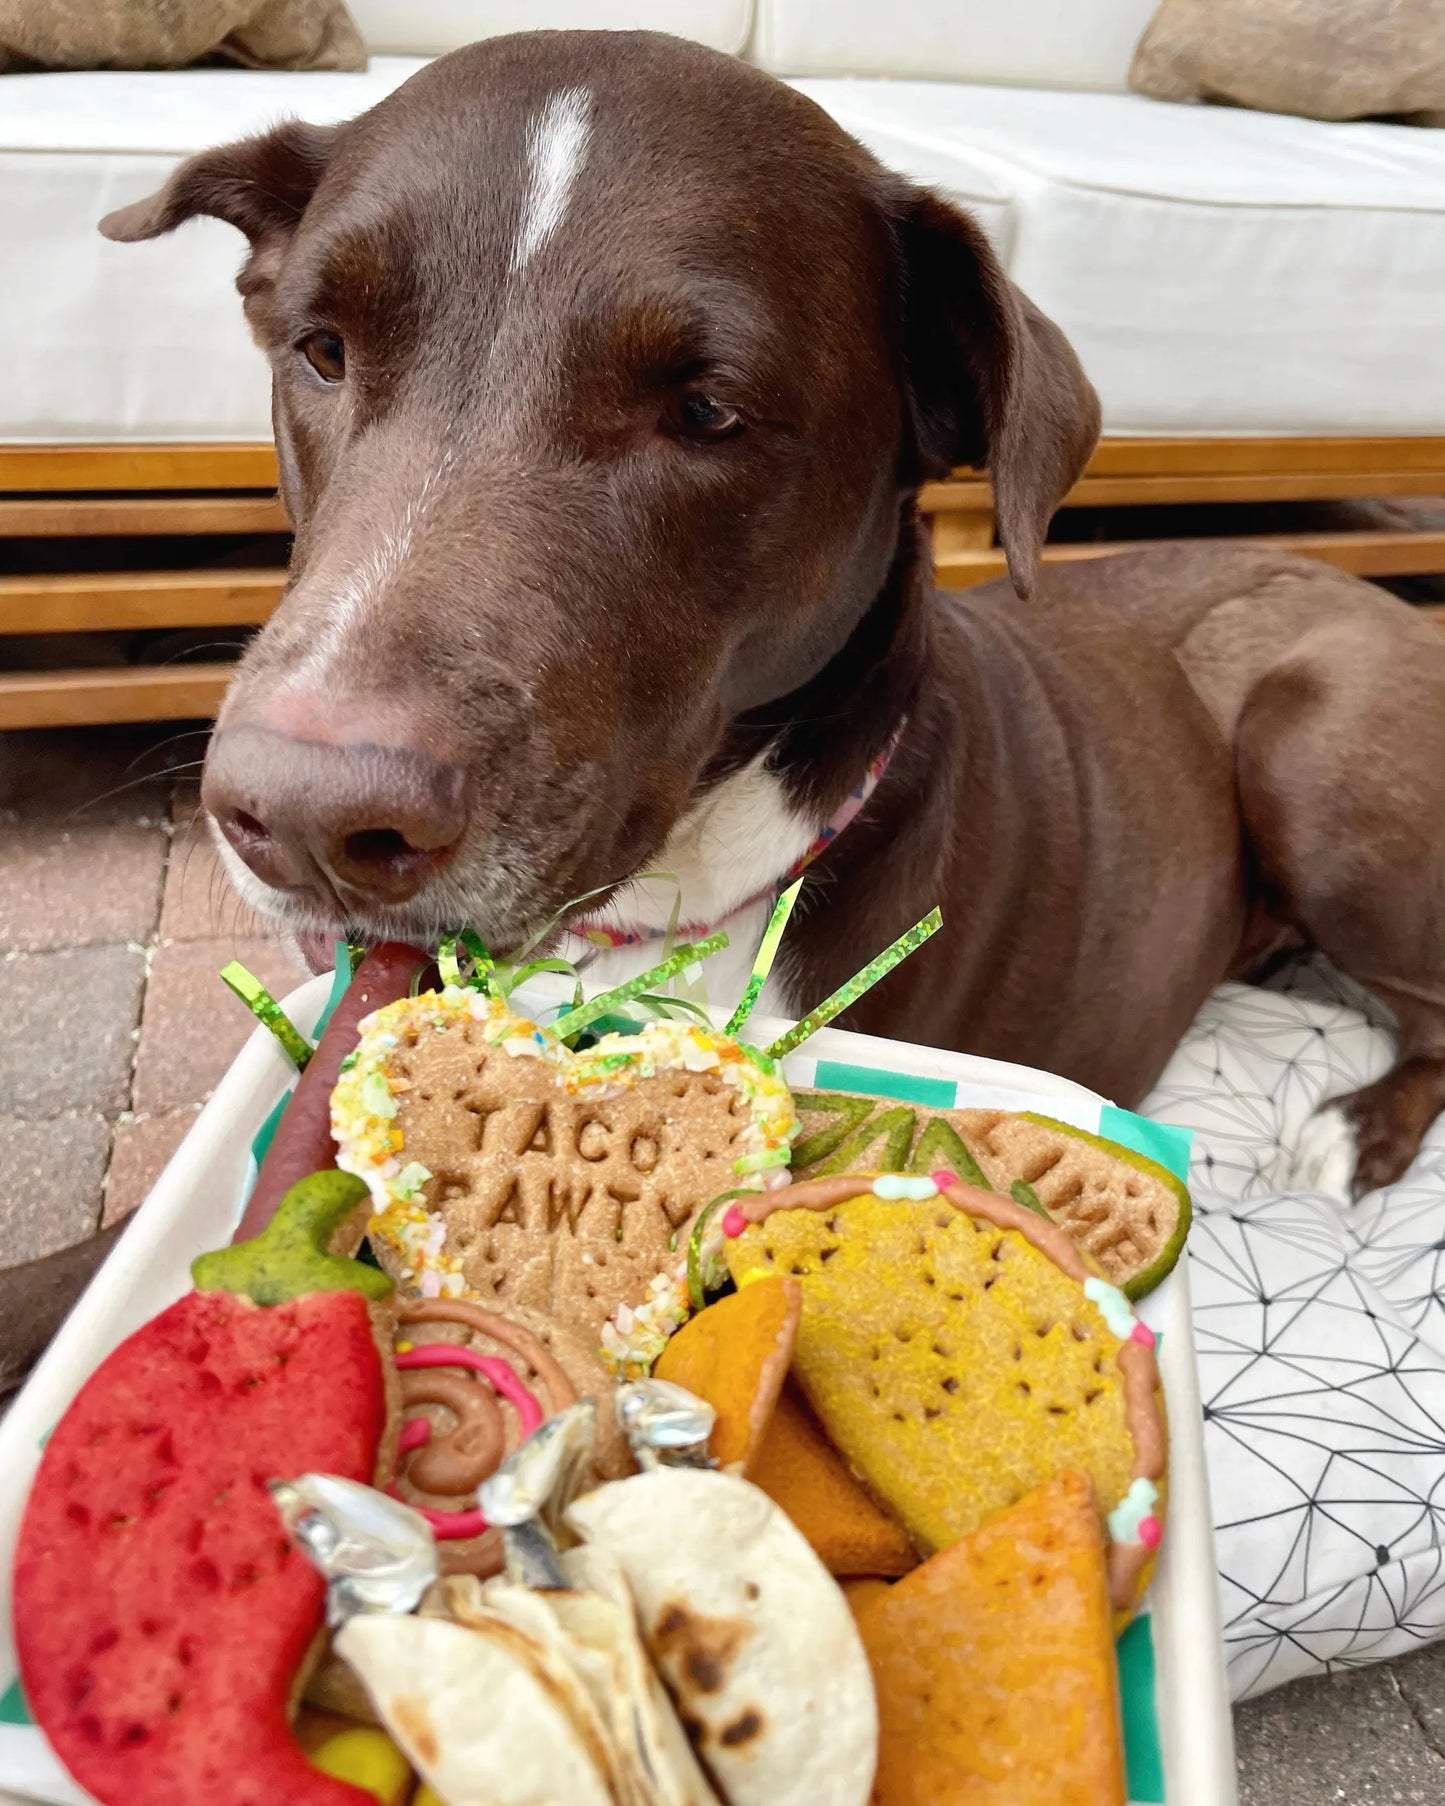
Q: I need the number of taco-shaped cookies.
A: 1